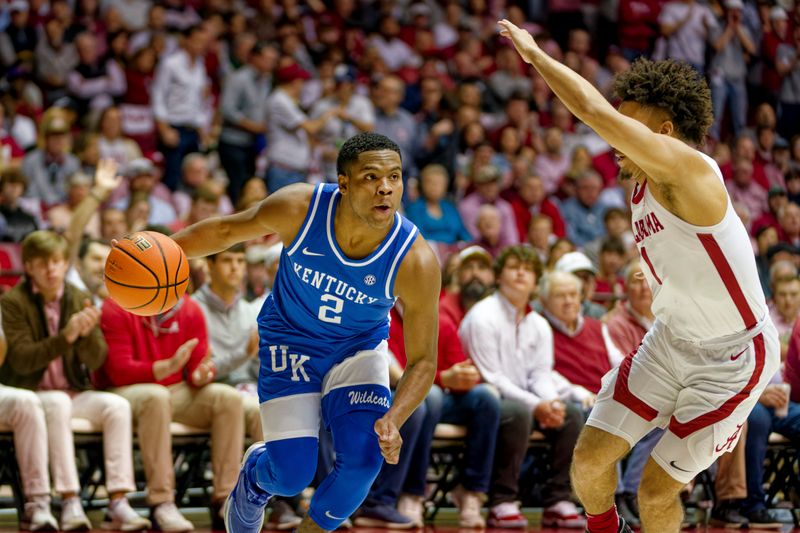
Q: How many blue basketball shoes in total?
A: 1